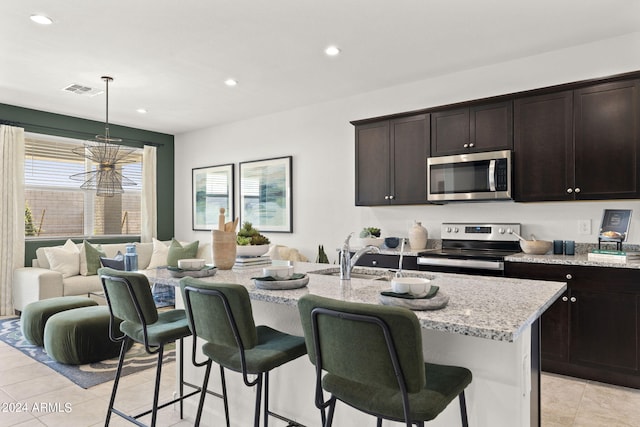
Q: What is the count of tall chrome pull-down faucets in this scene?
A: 1